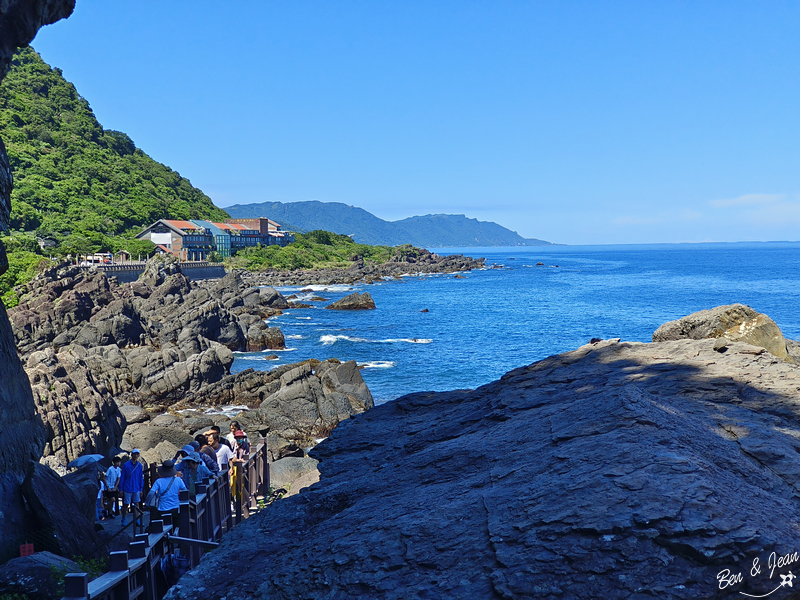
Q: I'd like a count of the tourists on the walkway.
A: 12